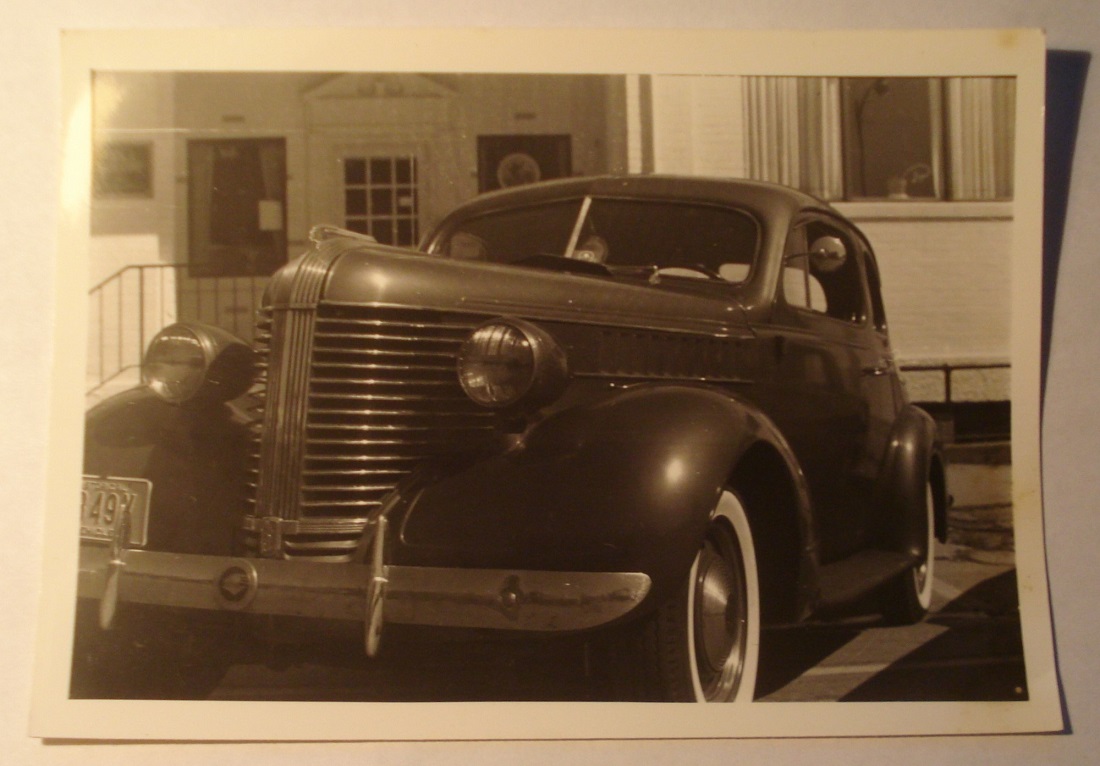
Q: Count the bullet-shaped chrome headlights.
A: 2